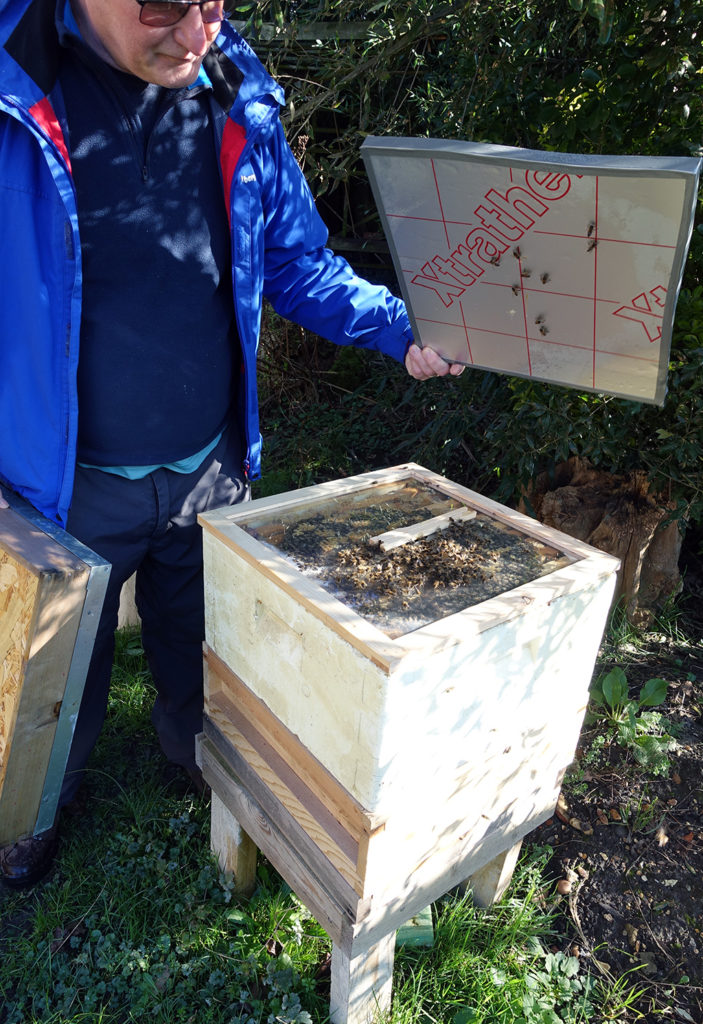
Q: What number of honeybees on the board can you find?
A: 9